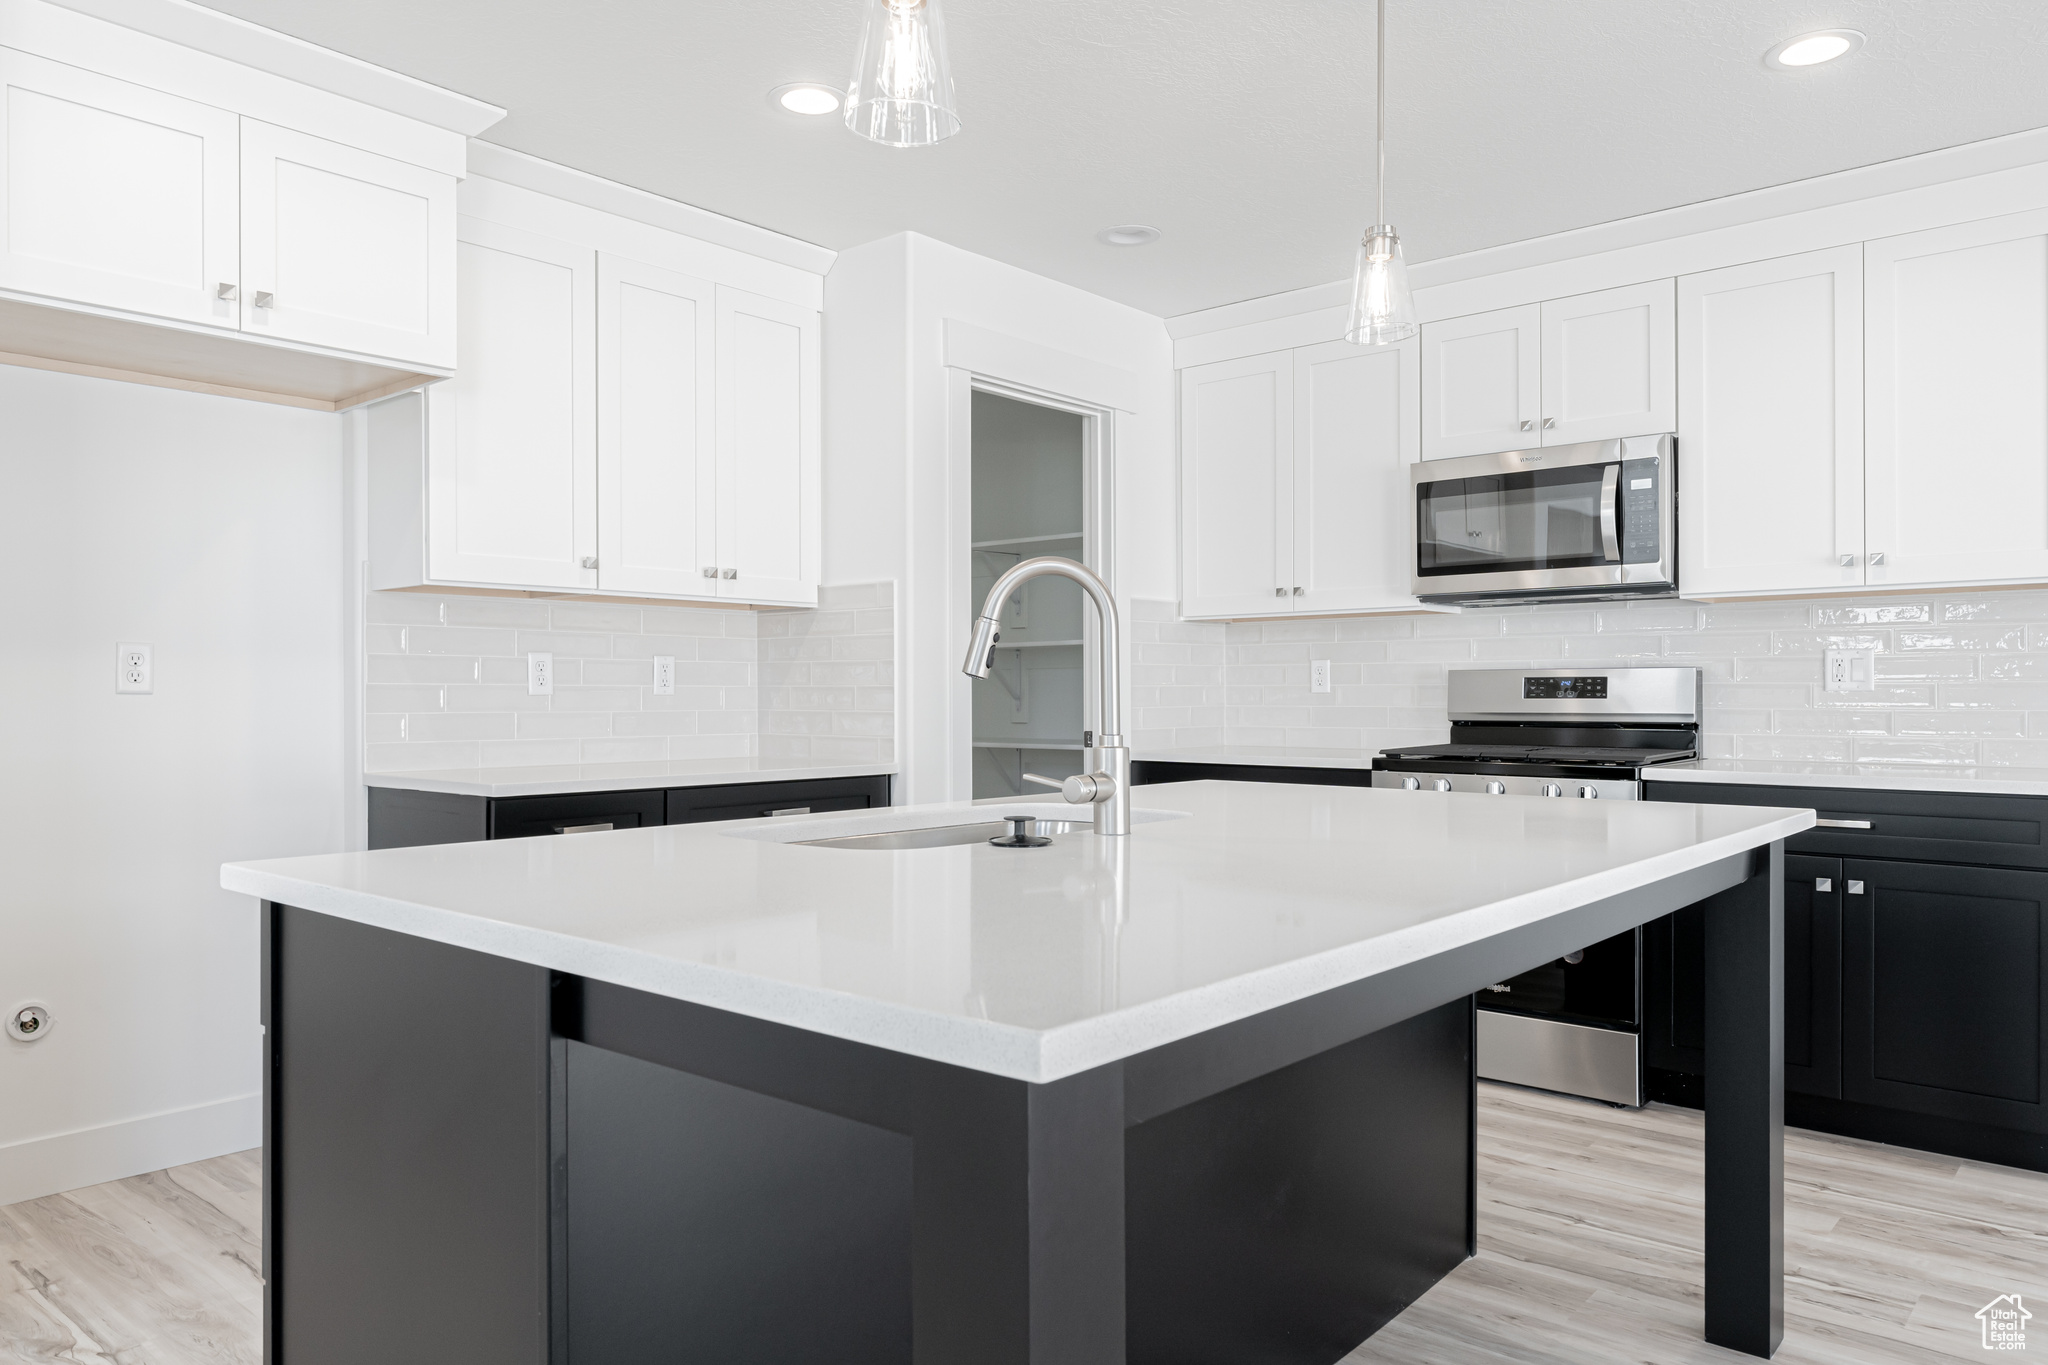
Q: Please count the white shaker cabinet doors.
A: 11